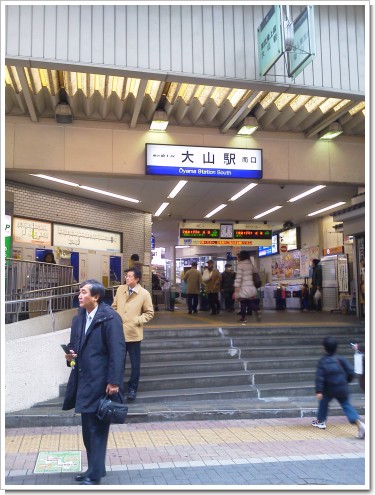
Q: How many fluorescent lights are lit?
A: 9